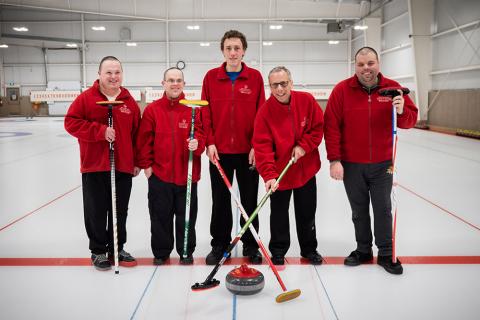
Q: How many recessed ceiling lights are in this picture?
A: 11